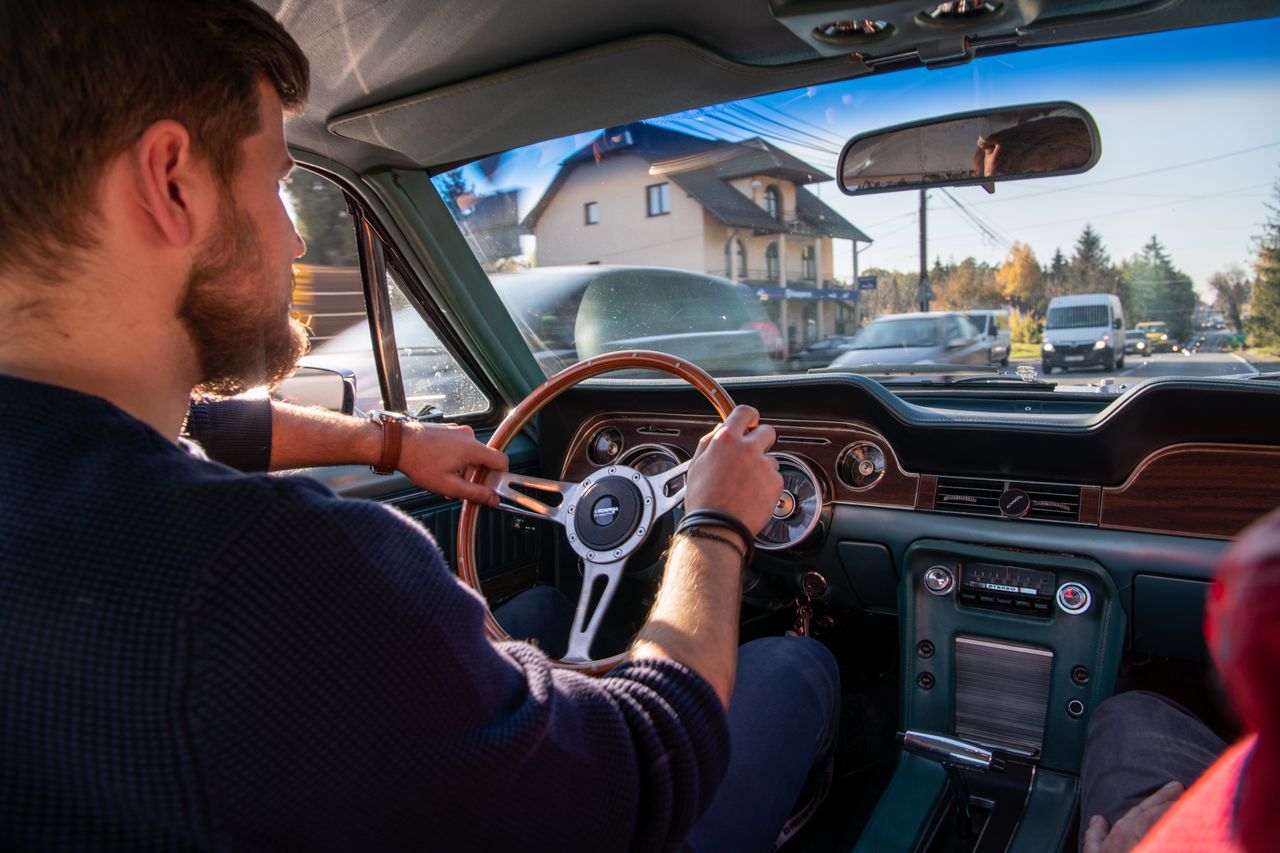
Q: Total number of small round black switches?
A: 4